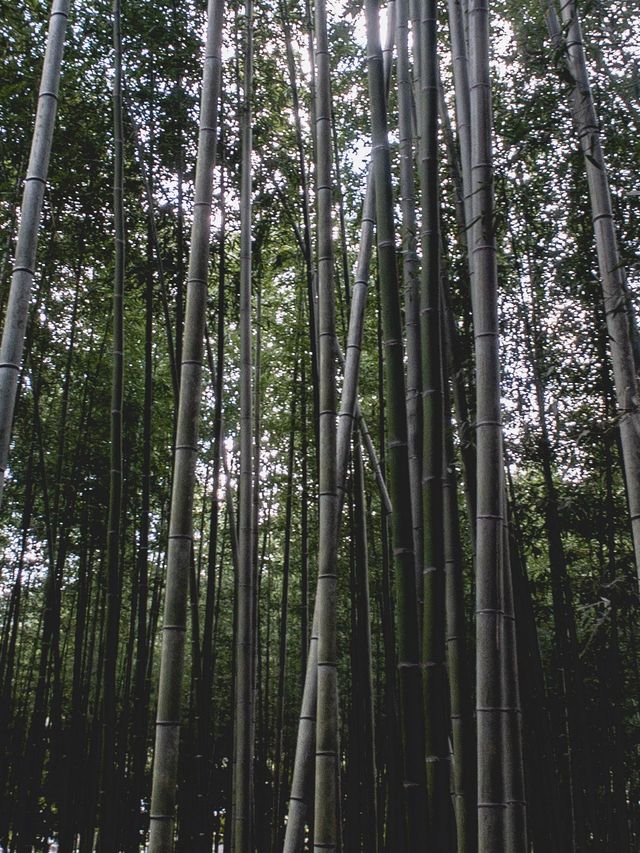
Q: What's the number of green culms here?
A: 2